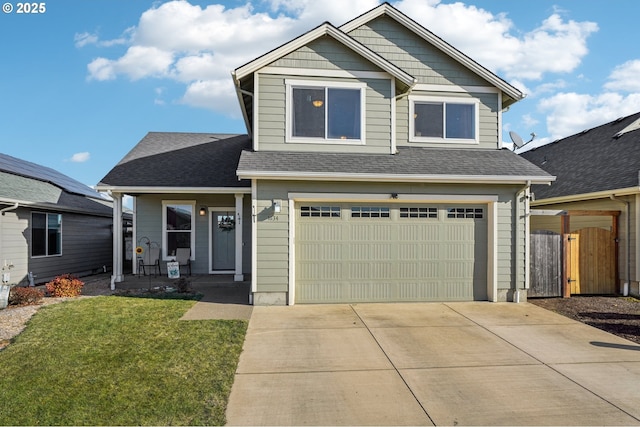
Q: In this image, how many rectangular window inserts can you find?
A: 4